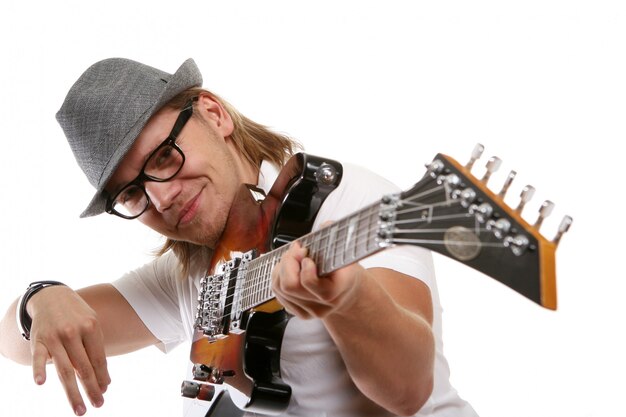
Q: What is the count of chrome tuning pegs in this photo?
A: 6